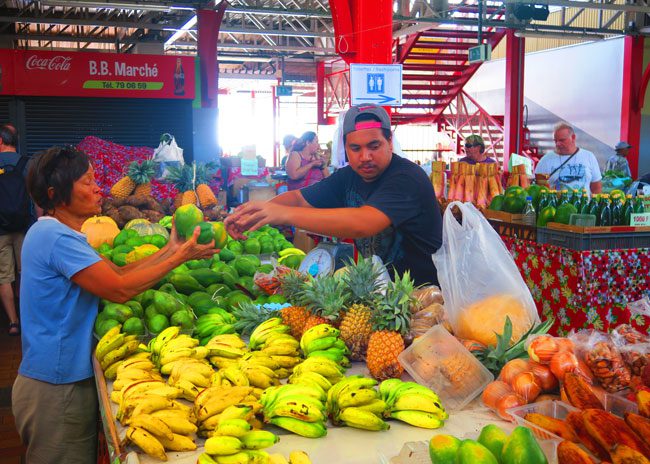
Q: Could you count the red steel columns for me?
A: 4